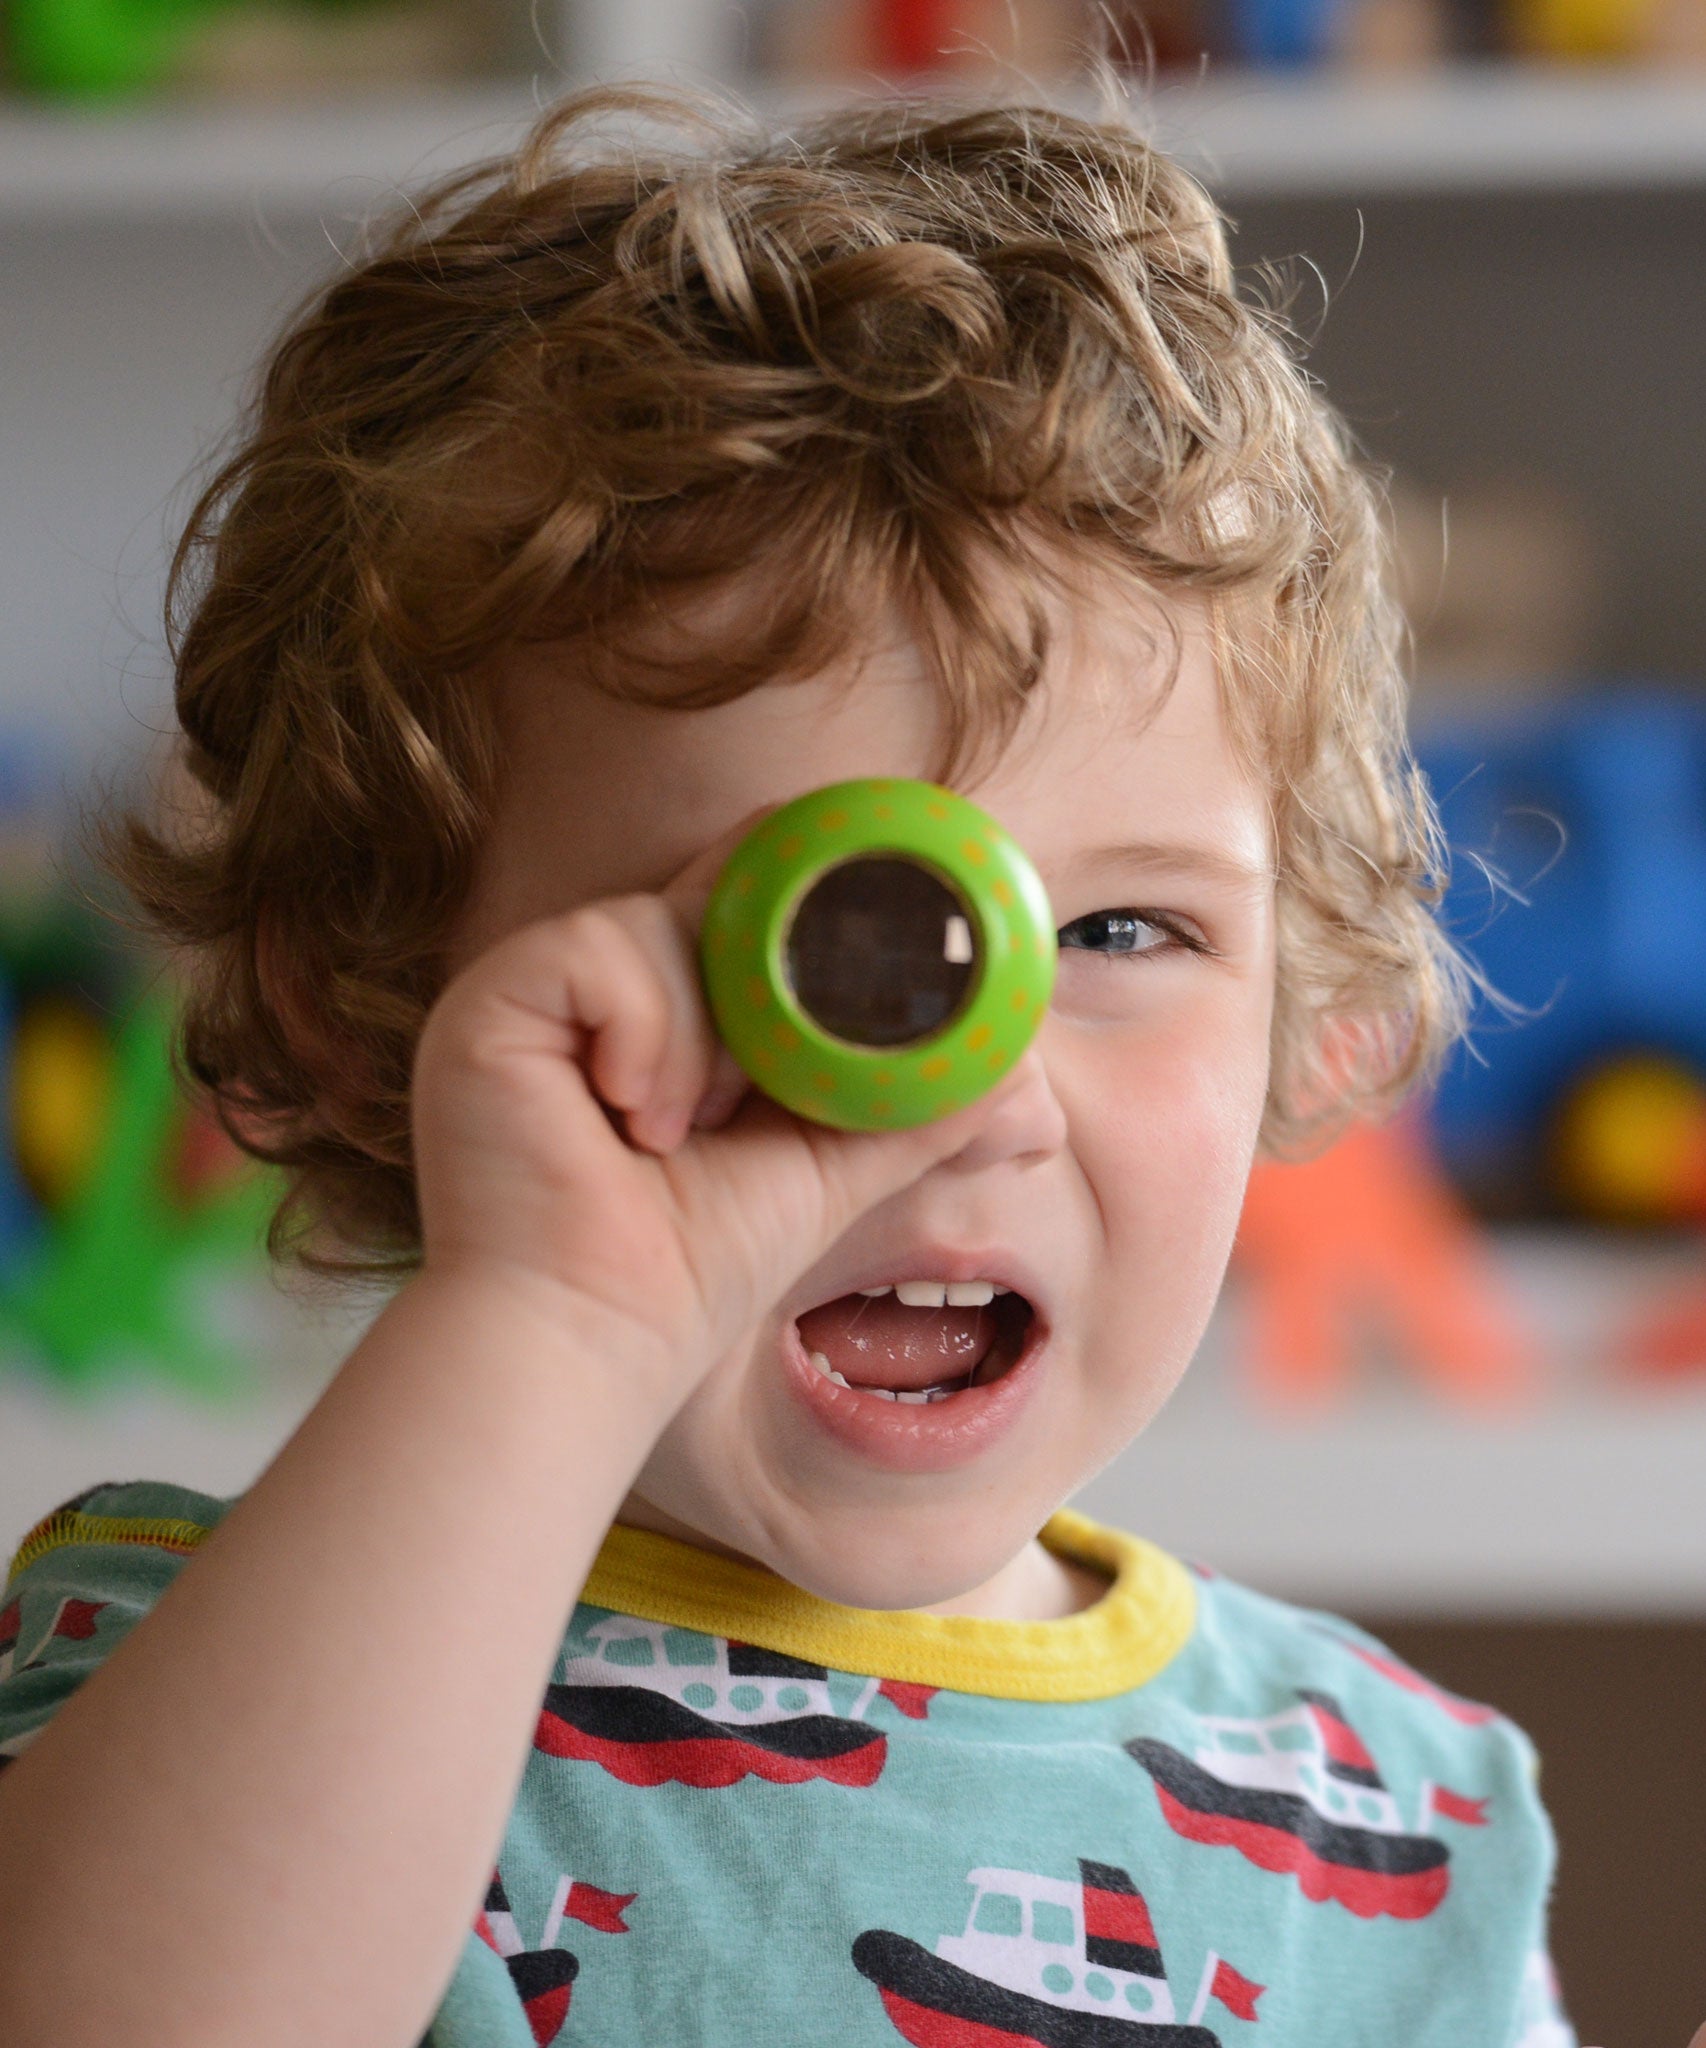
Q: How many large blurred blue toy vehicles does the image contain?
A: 1